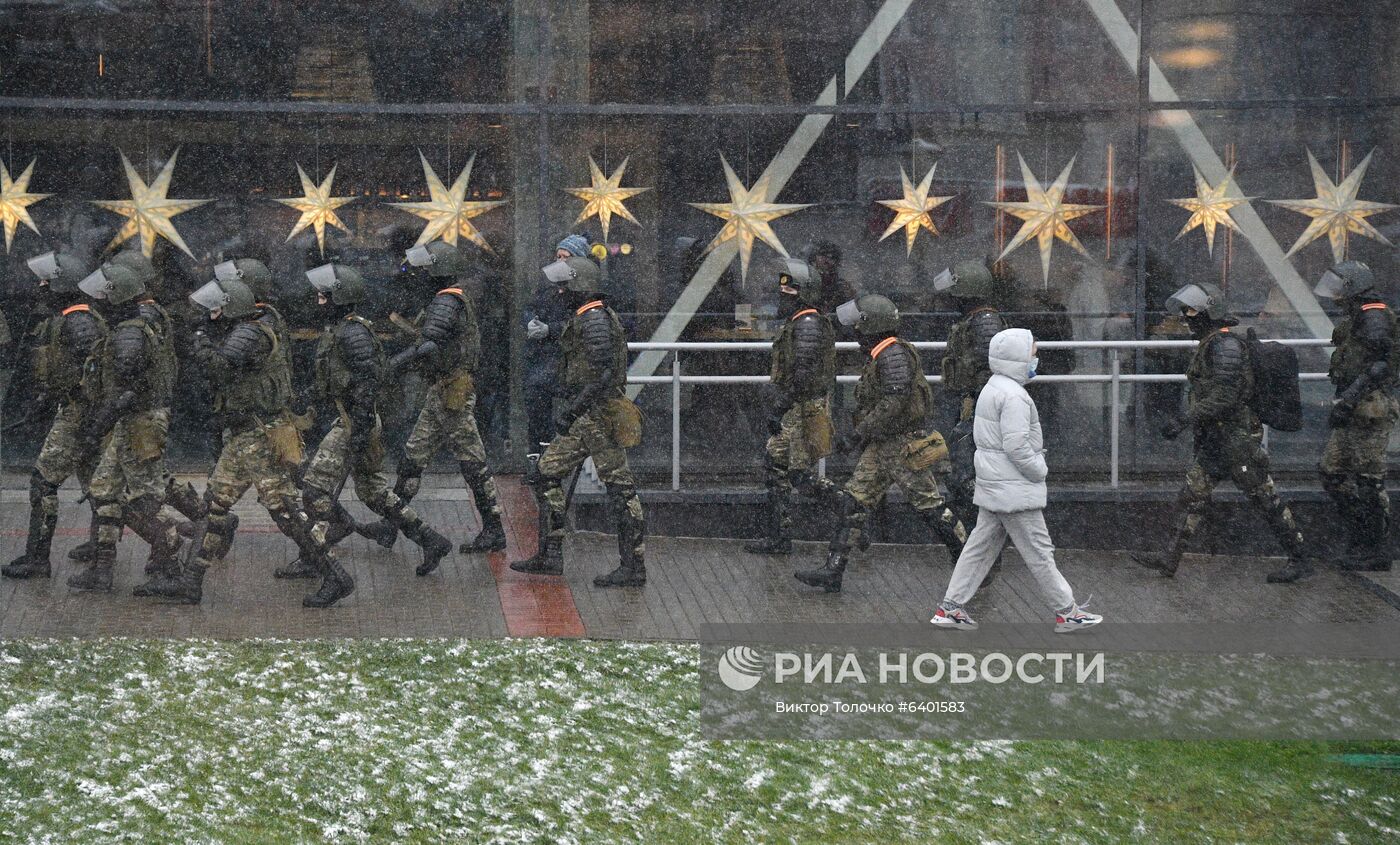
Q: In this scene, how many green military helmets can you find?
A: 13